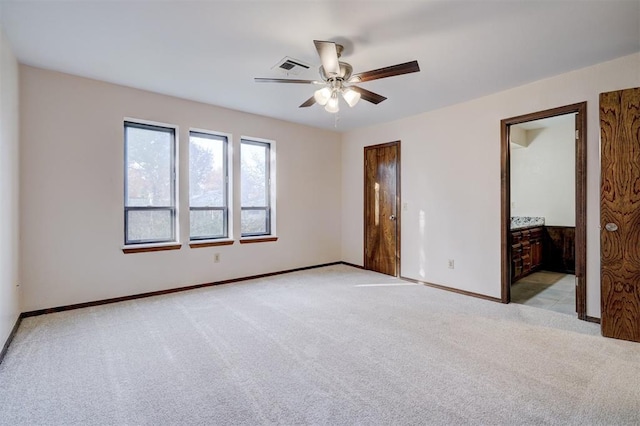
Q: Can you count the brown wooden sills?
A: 3